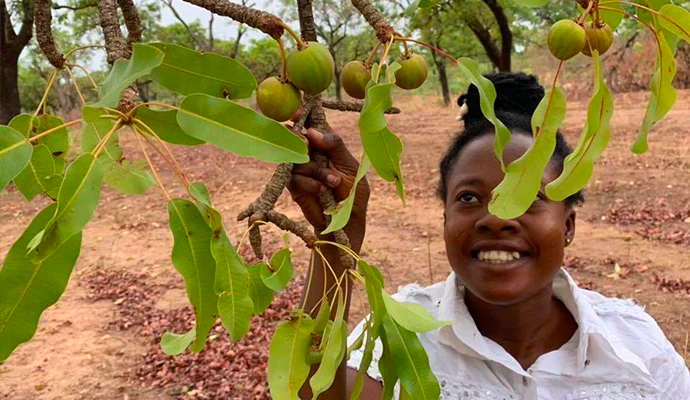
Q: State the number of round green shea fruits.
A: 6